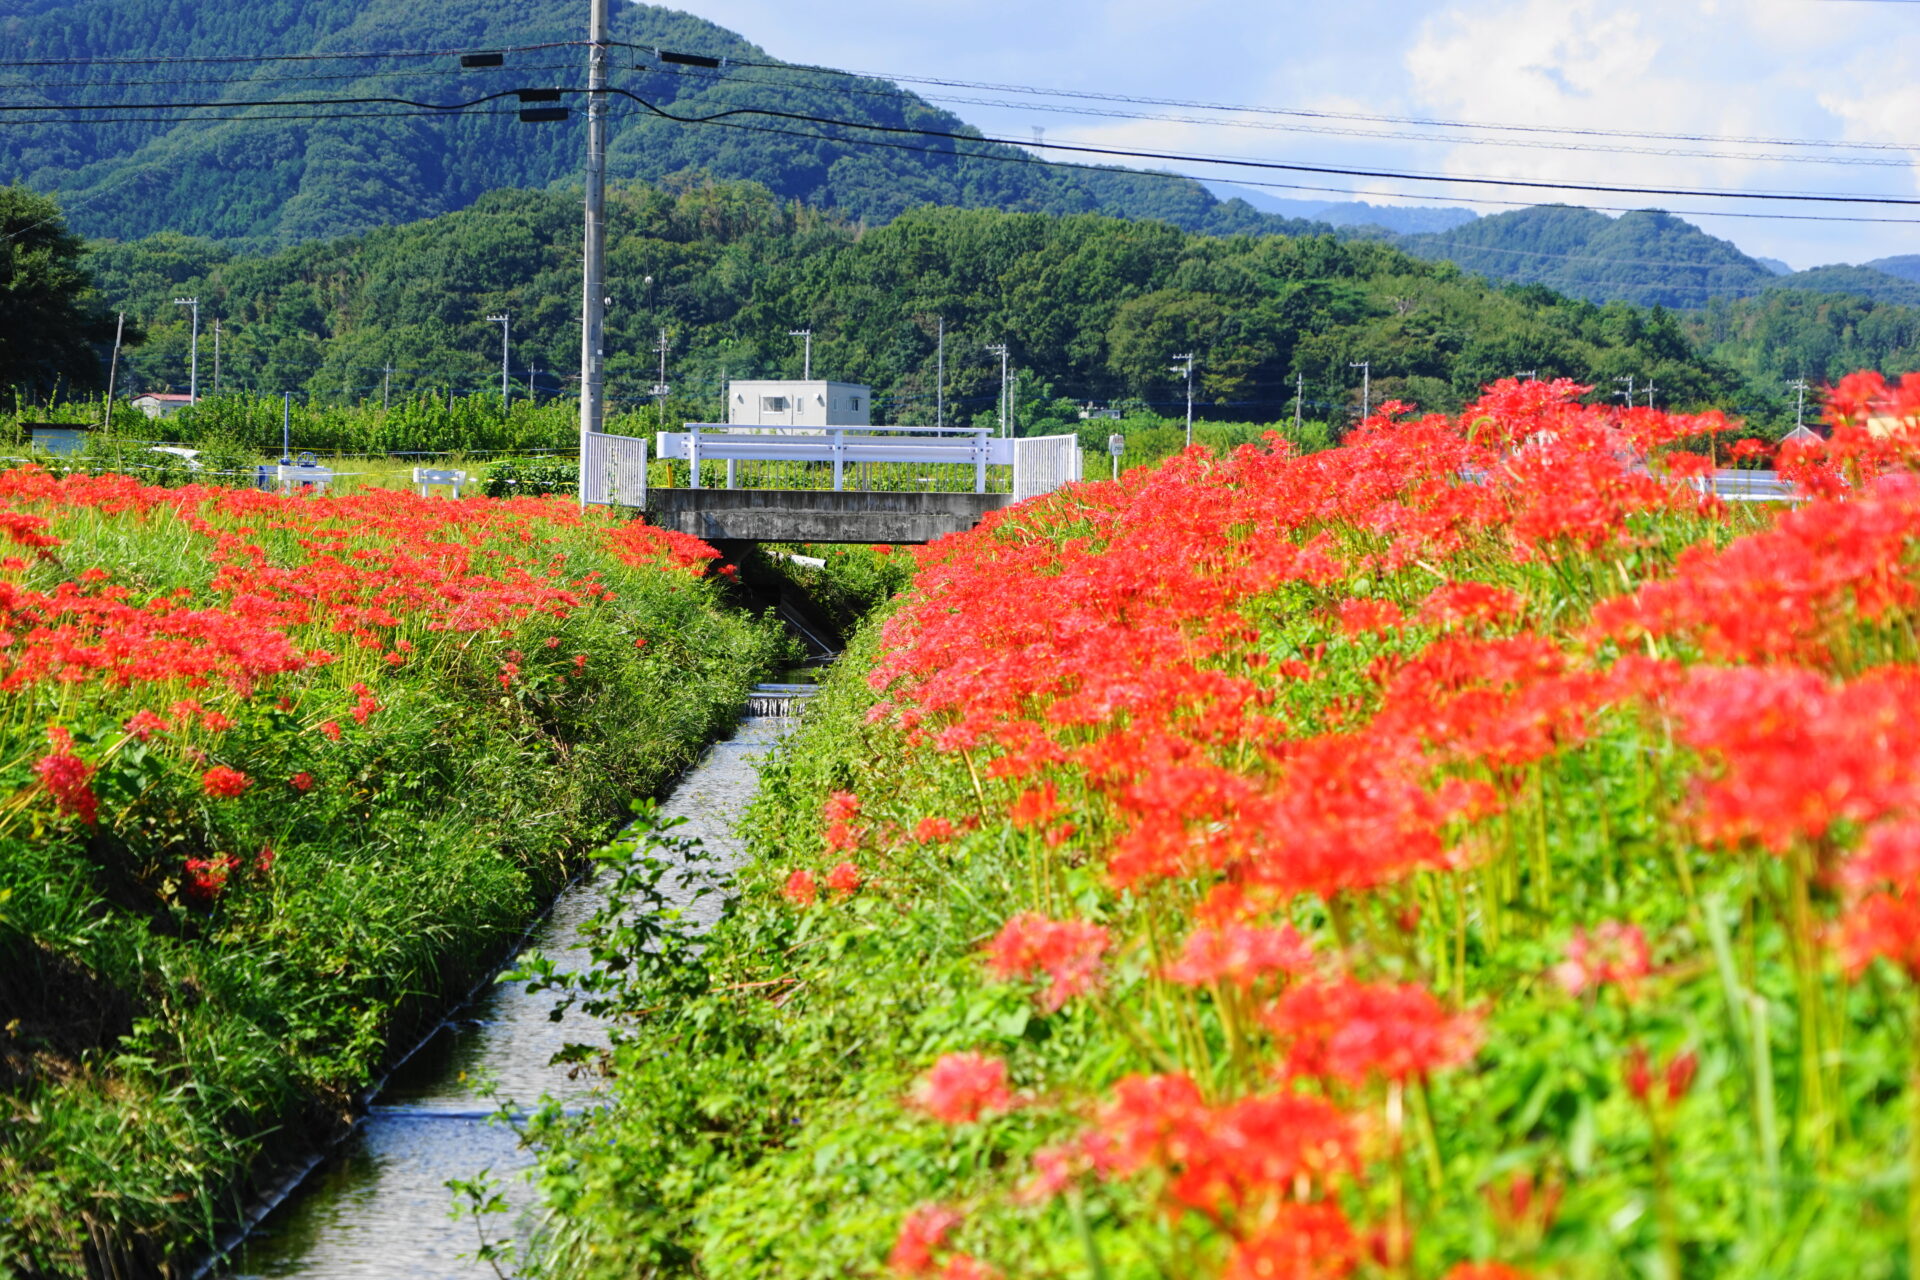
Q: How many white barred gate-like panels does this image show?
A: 2